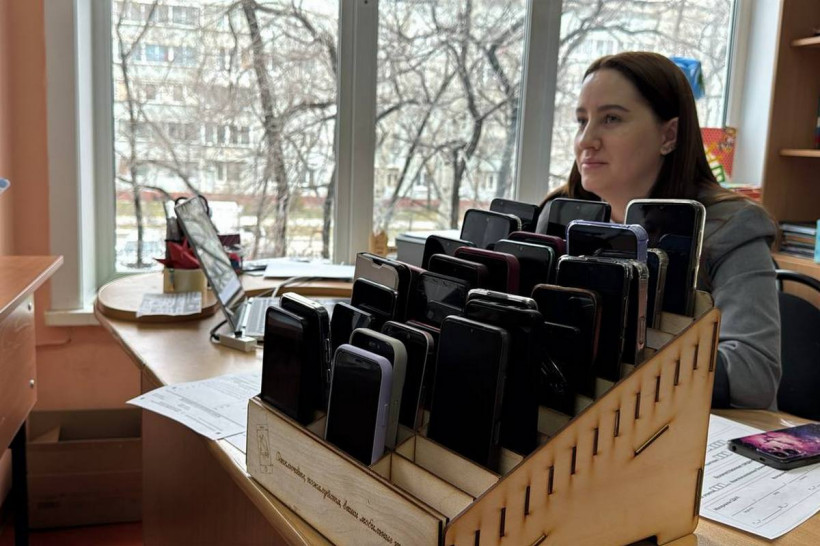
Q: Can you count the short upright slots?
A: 11